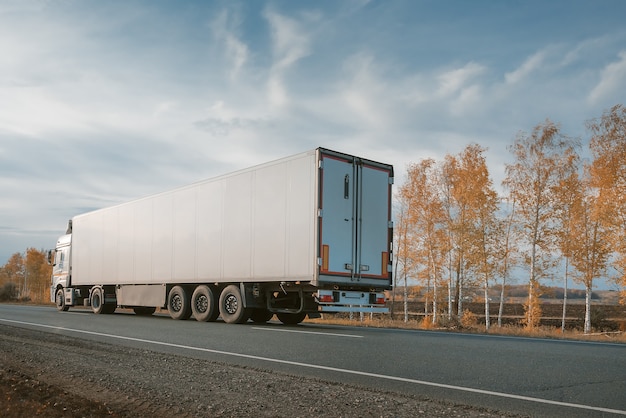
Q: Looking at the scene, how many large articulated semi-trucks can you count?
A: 1